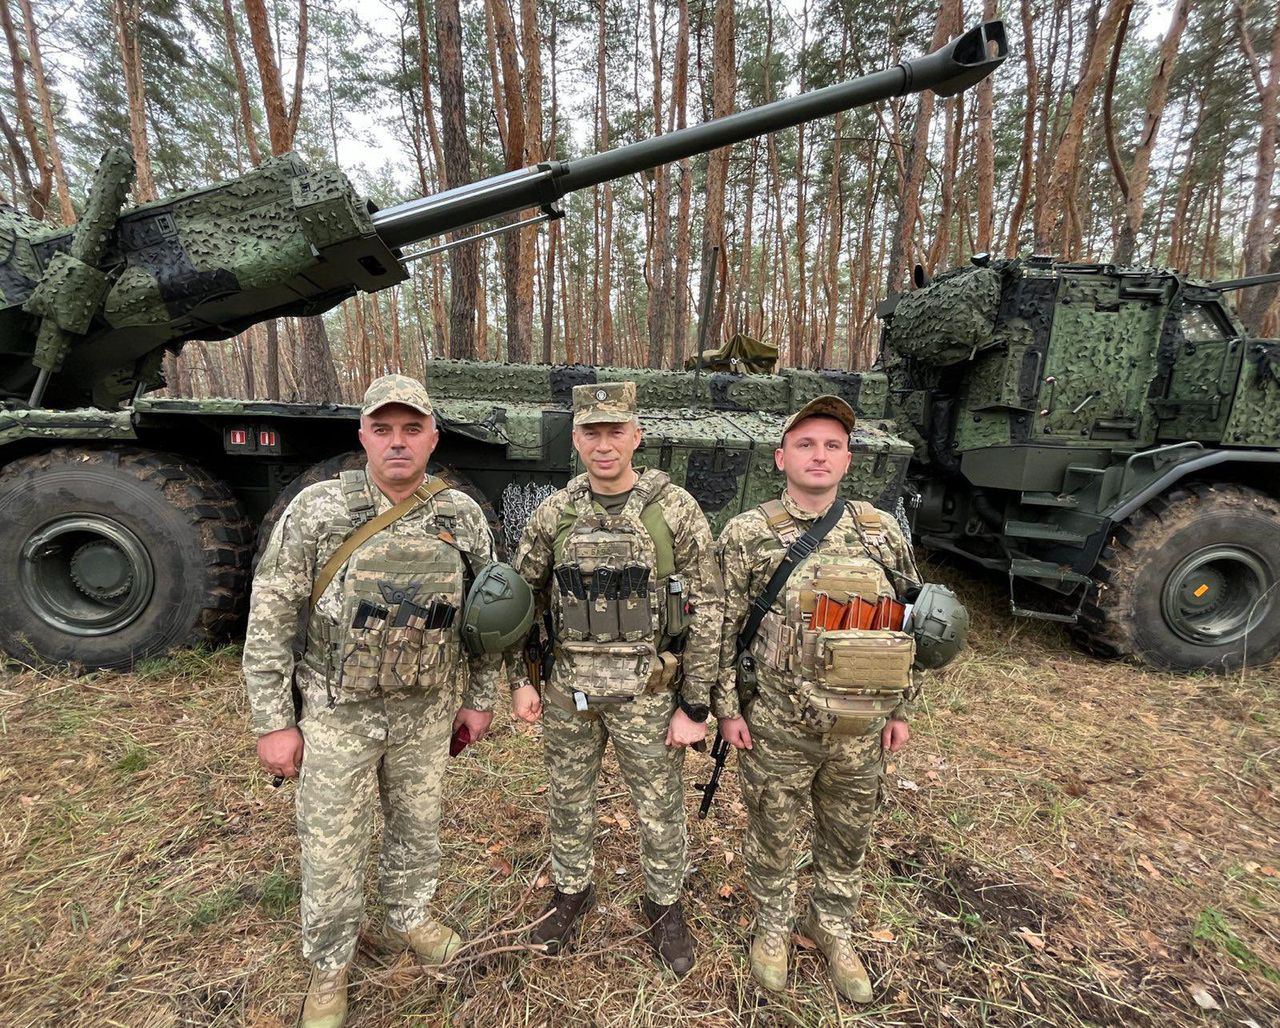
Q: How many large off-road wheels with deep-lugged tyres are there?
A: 3